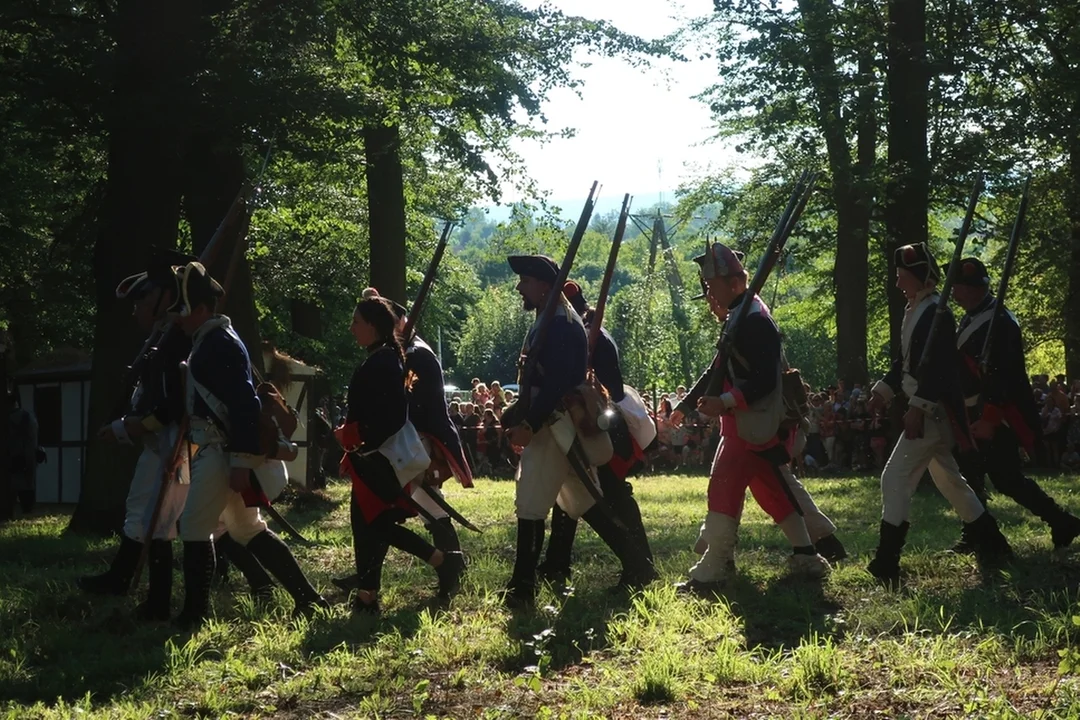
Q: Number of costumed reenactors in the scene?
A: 11